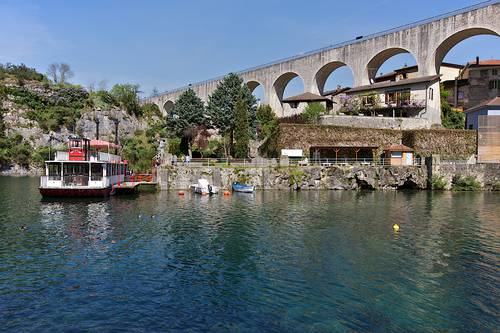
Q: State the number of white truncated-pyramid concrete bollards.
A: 0